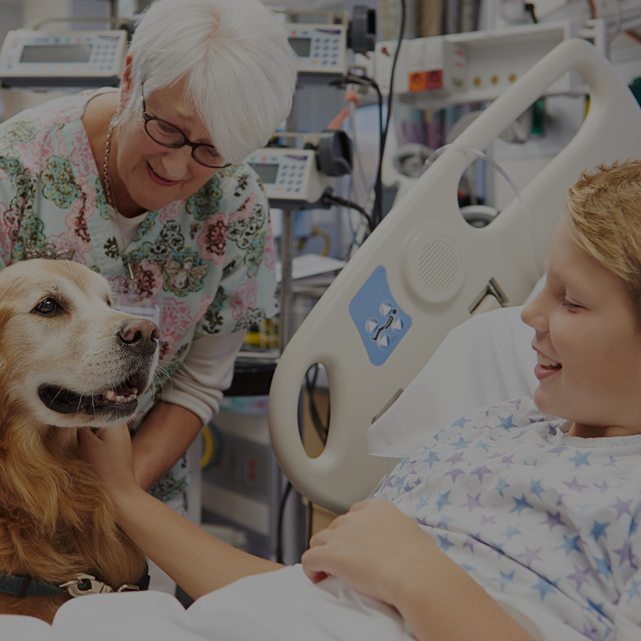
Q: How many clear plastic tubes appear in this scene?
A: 1